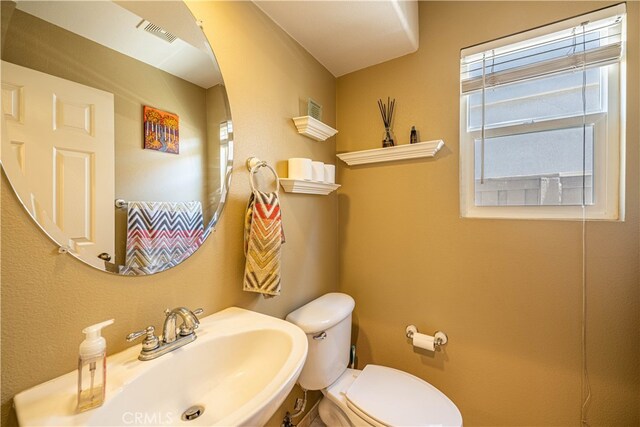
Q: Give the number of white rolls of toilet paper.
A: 4